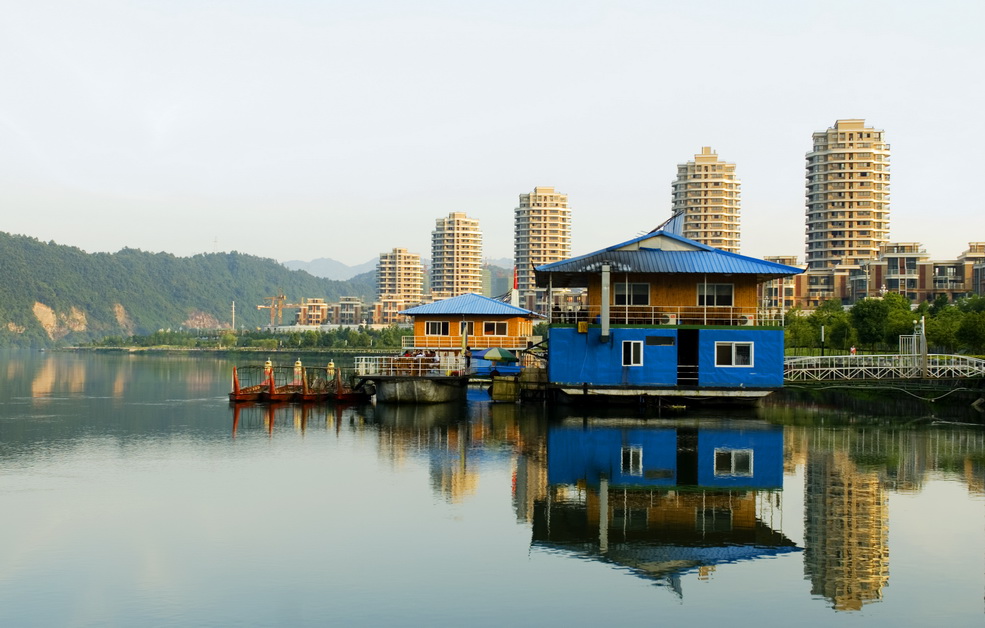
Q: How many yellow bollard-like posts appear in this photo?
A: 3